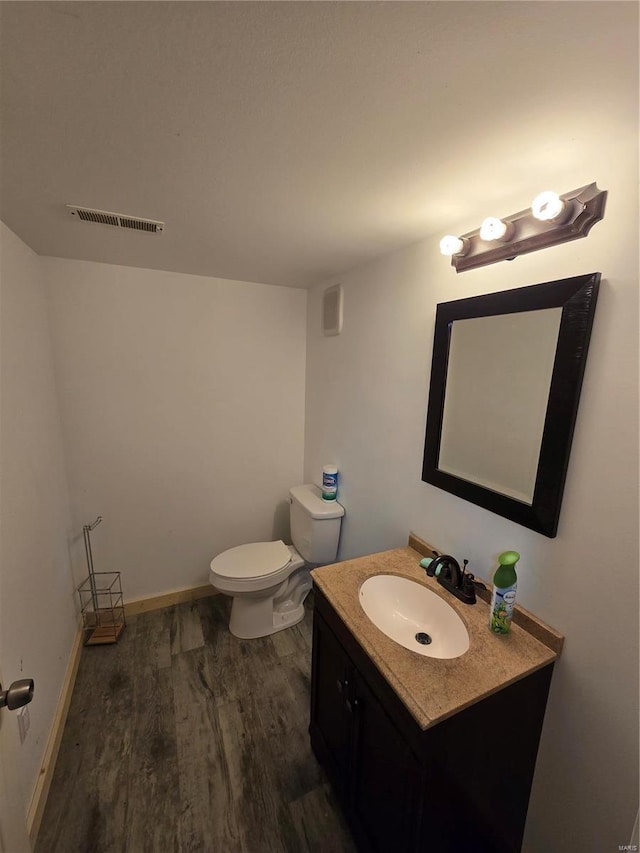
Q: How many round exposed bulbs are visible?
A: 3